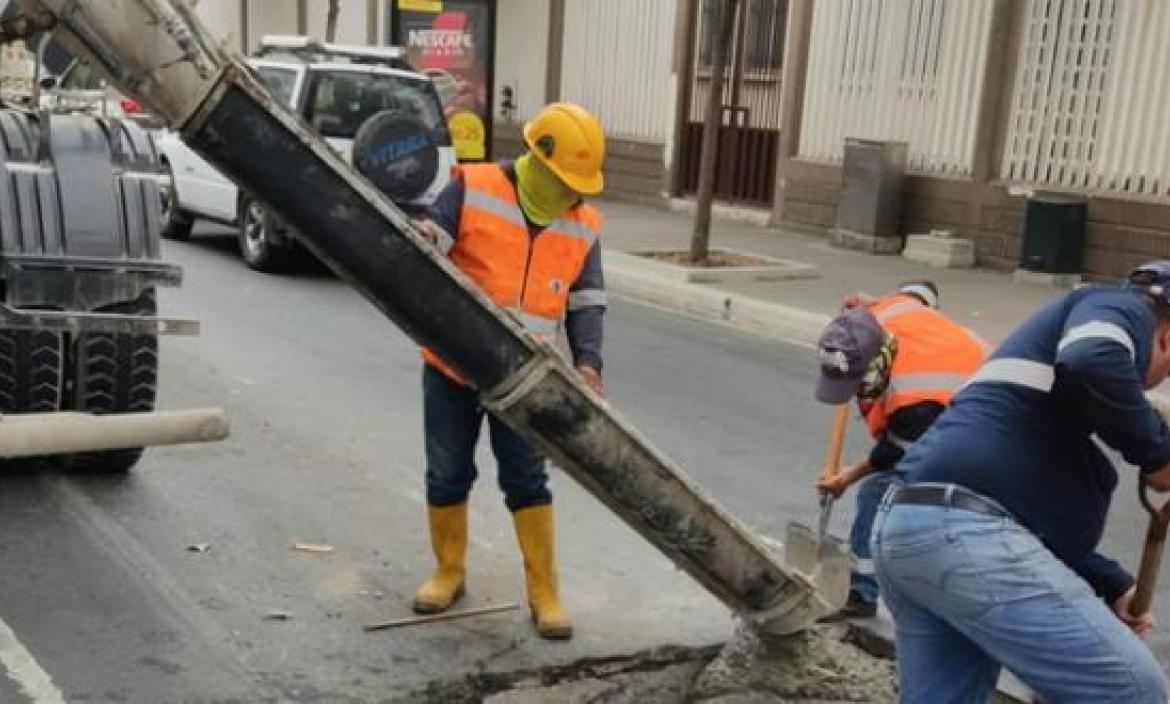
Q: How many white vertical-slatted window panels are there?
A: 3